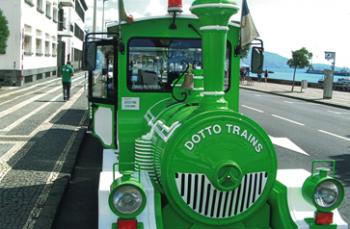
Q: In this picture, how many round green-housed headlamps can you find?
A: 2